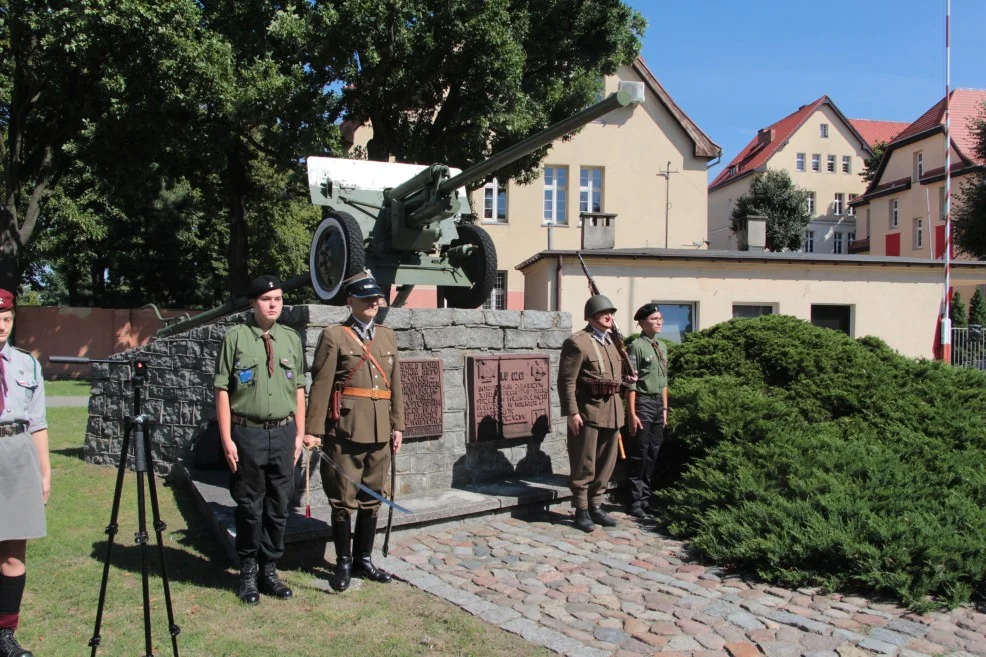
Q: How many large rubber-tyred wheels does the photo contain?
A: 2